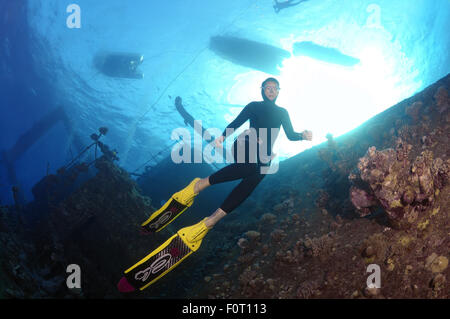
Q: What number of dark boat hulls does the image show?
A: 3